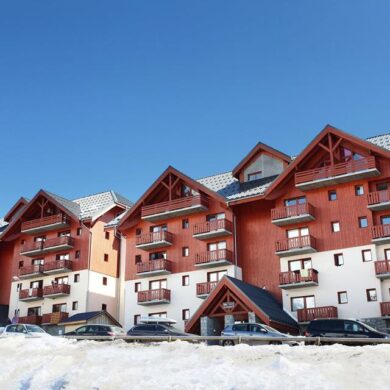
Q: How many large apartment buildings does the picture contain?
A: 3